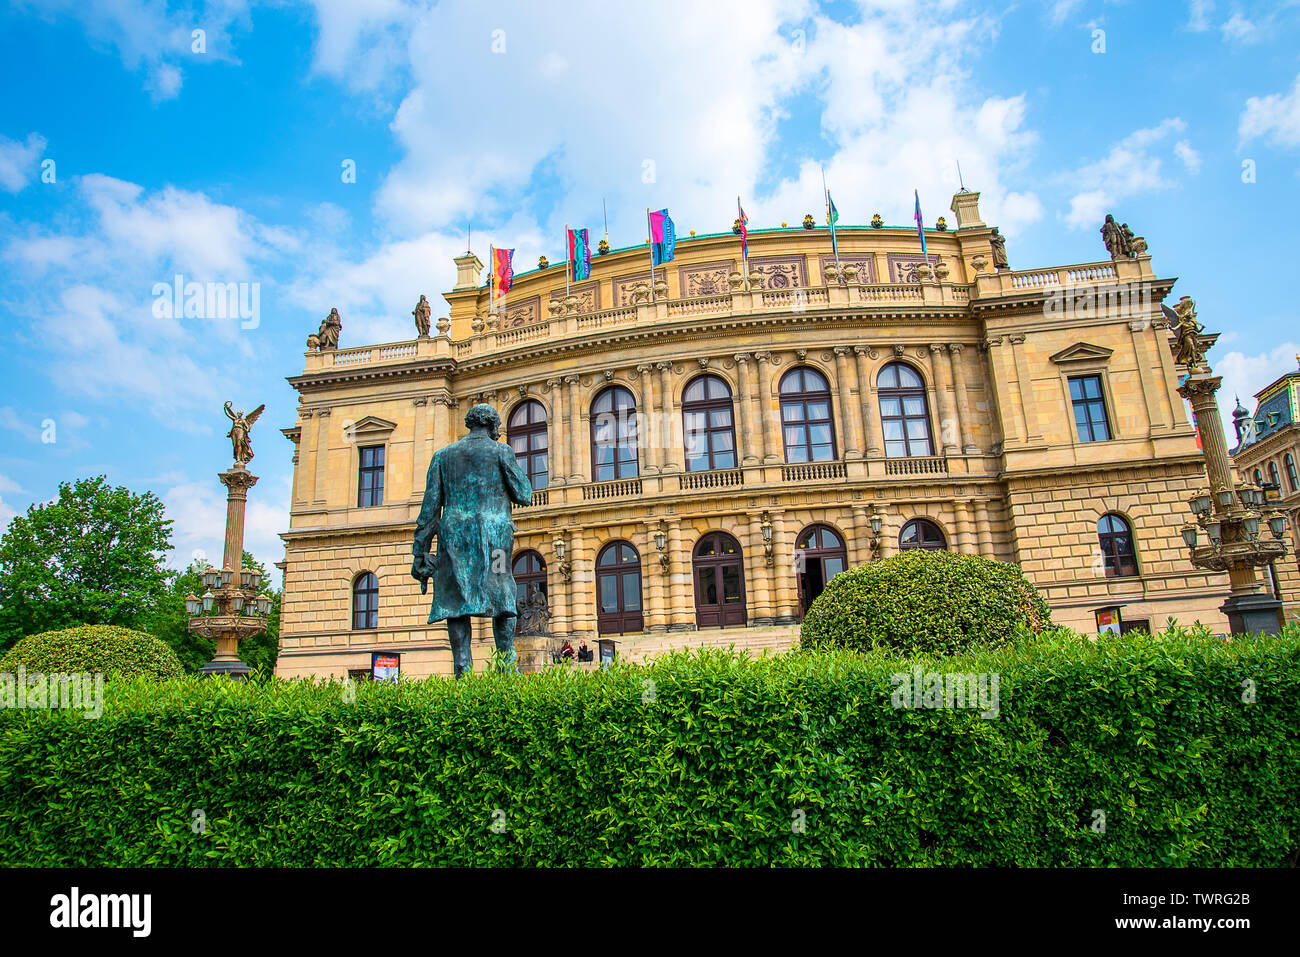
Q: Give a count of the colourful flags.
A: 6